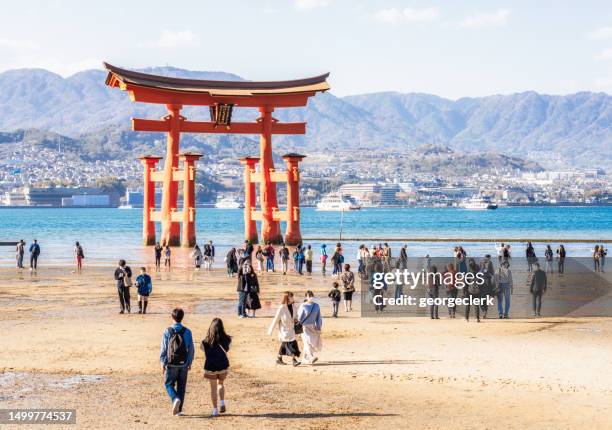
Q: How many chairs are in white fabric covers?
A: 0